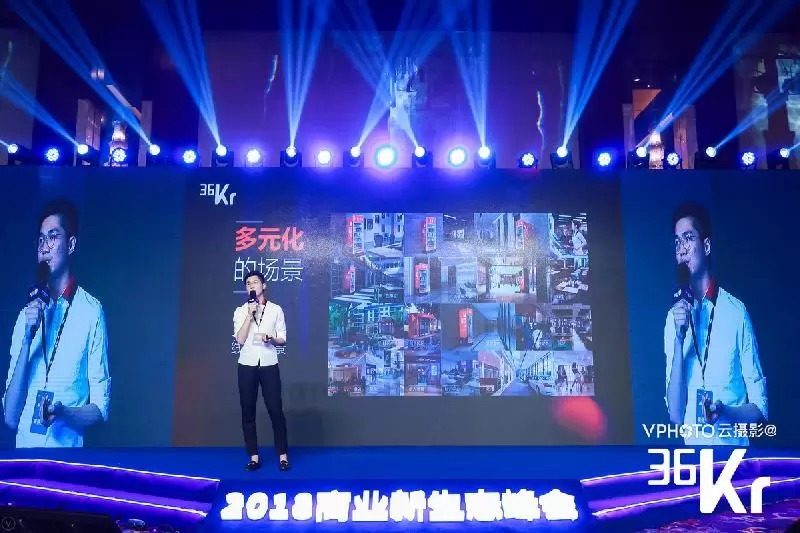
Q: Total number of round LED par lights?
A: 11